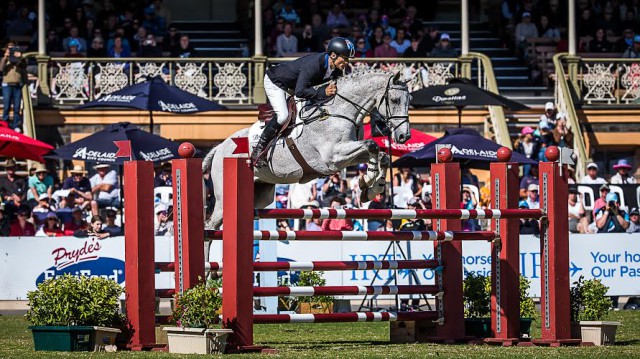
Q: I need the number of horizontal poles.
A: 5